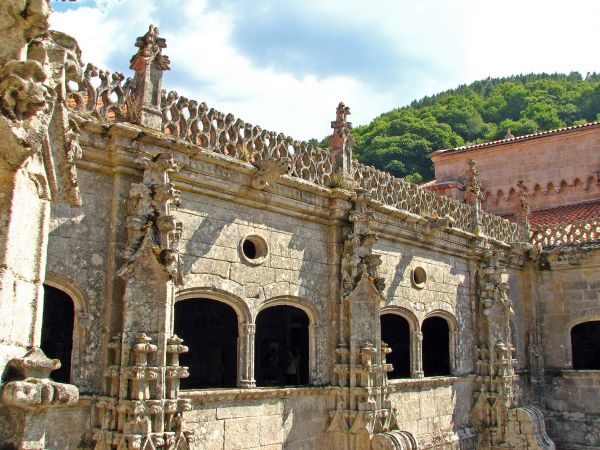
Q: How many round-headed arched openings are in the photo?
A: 6